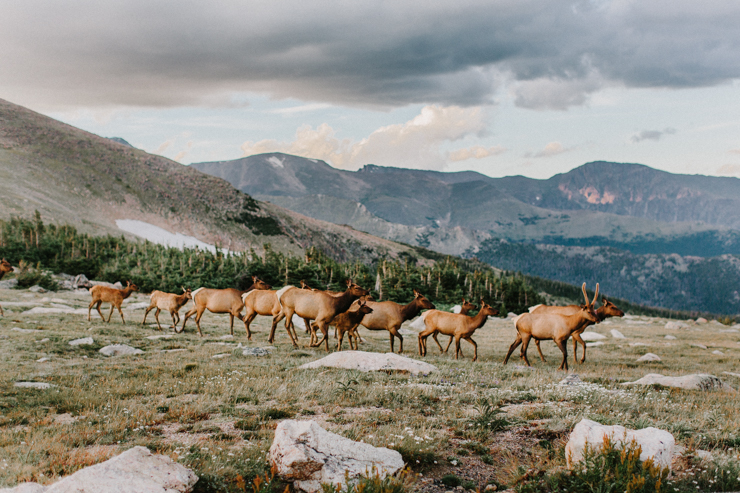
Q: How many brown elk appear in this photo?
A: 13